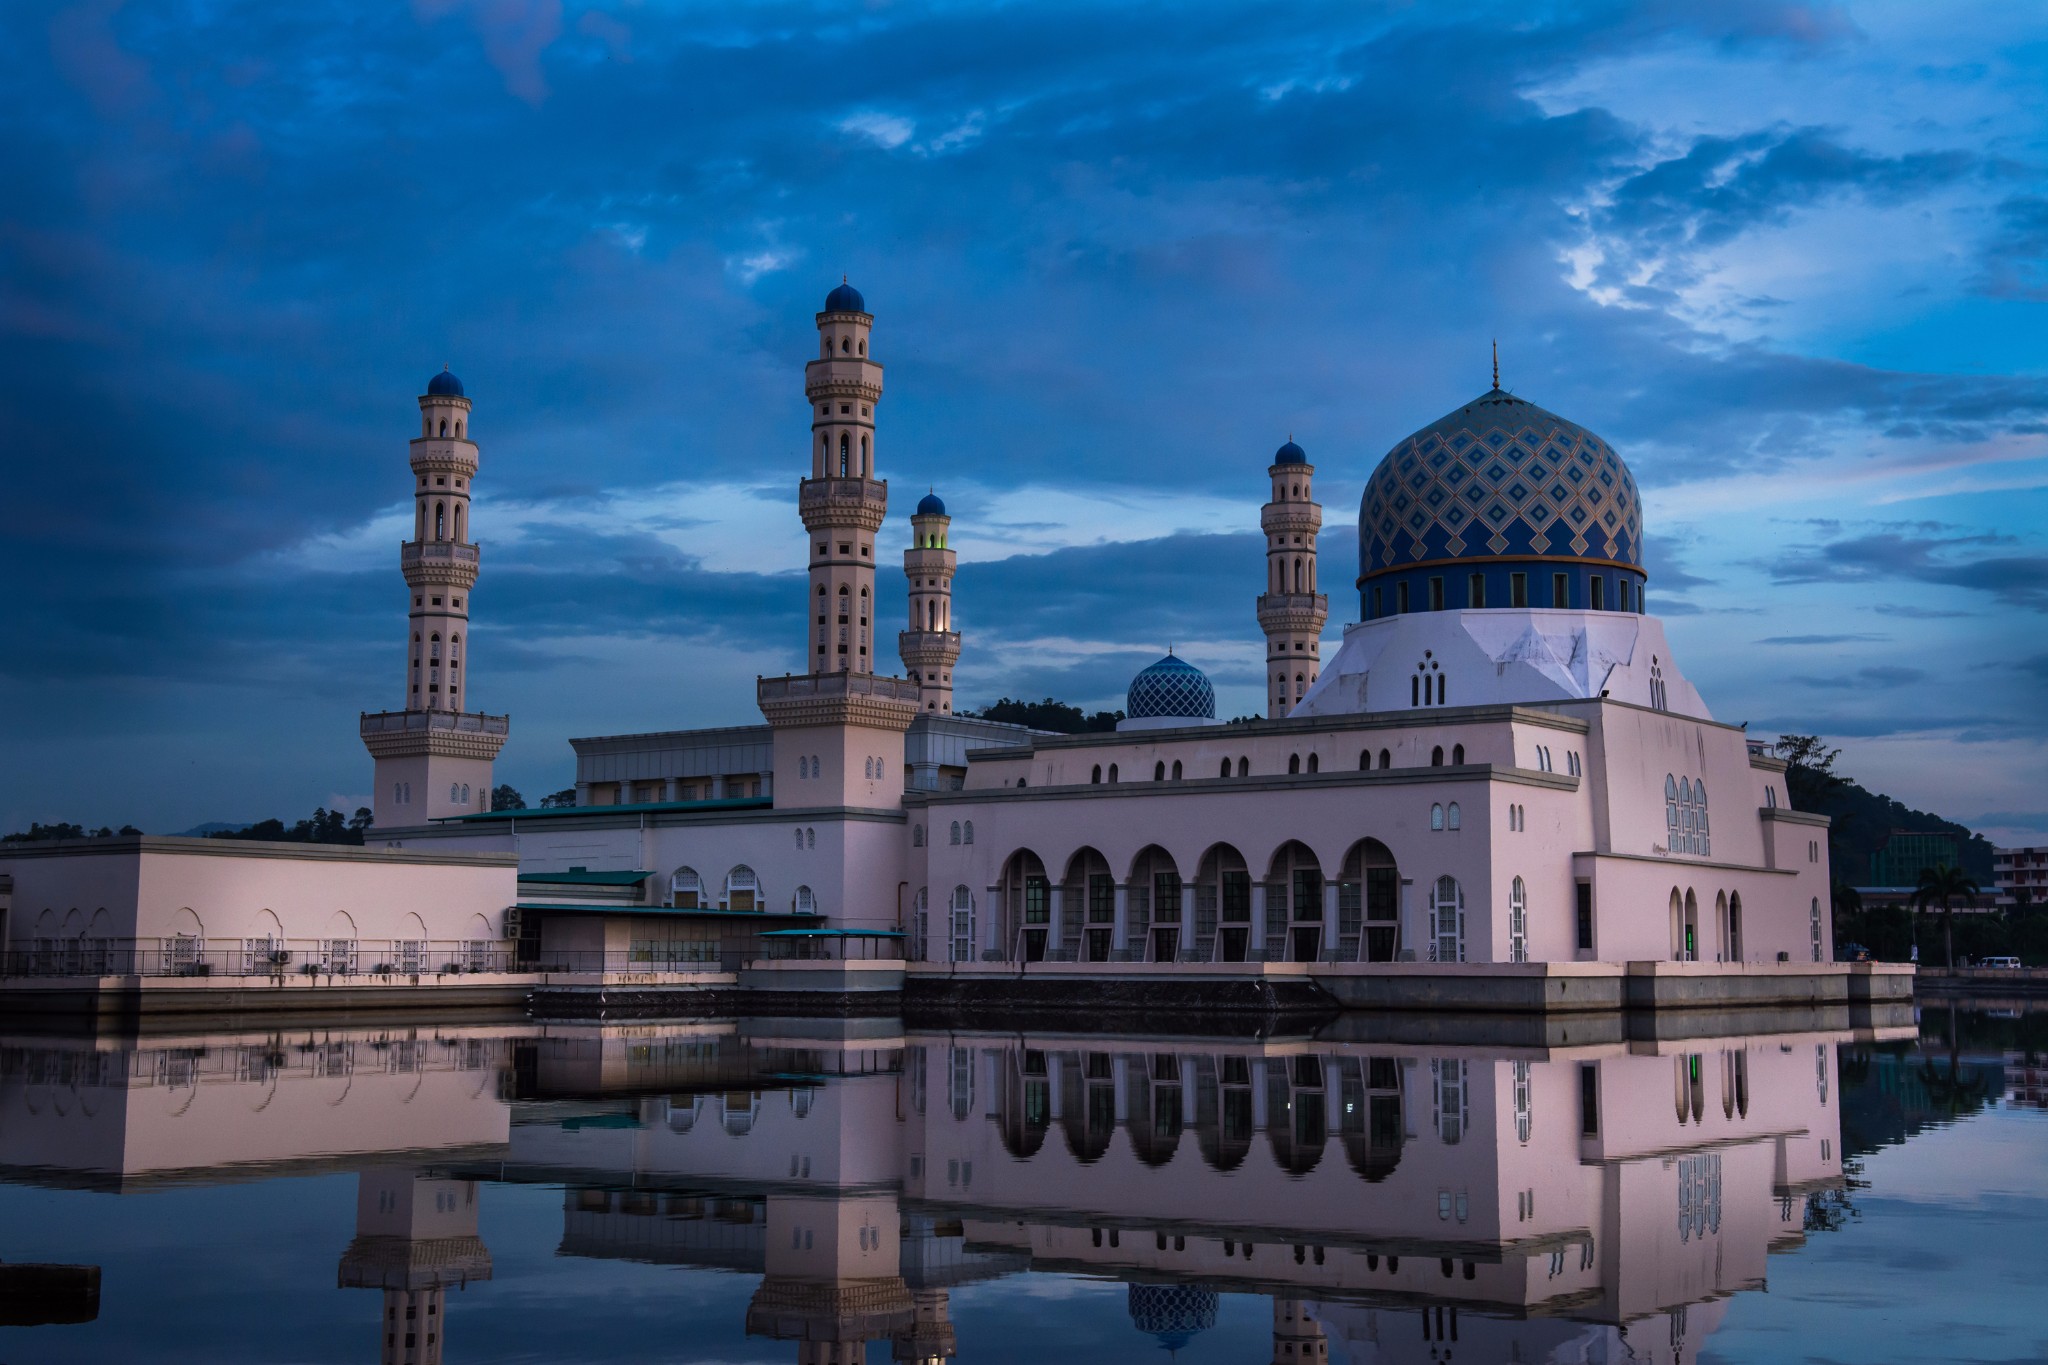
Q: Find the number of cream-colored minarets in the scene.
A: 4